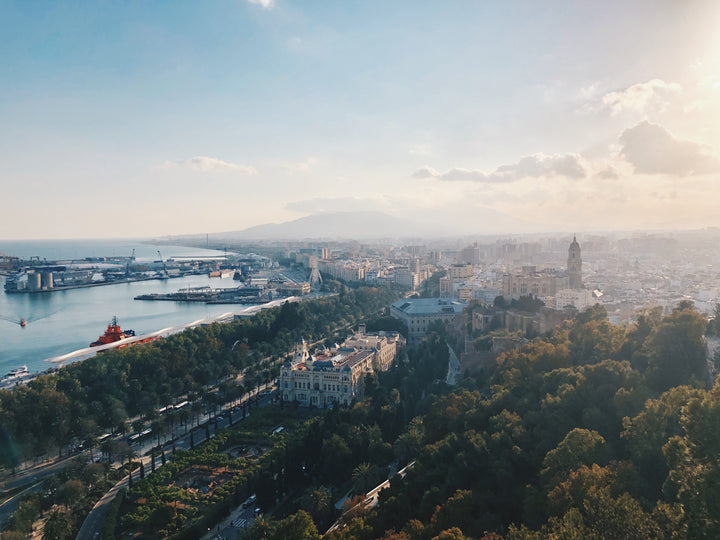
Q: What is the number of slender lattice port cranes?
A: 2